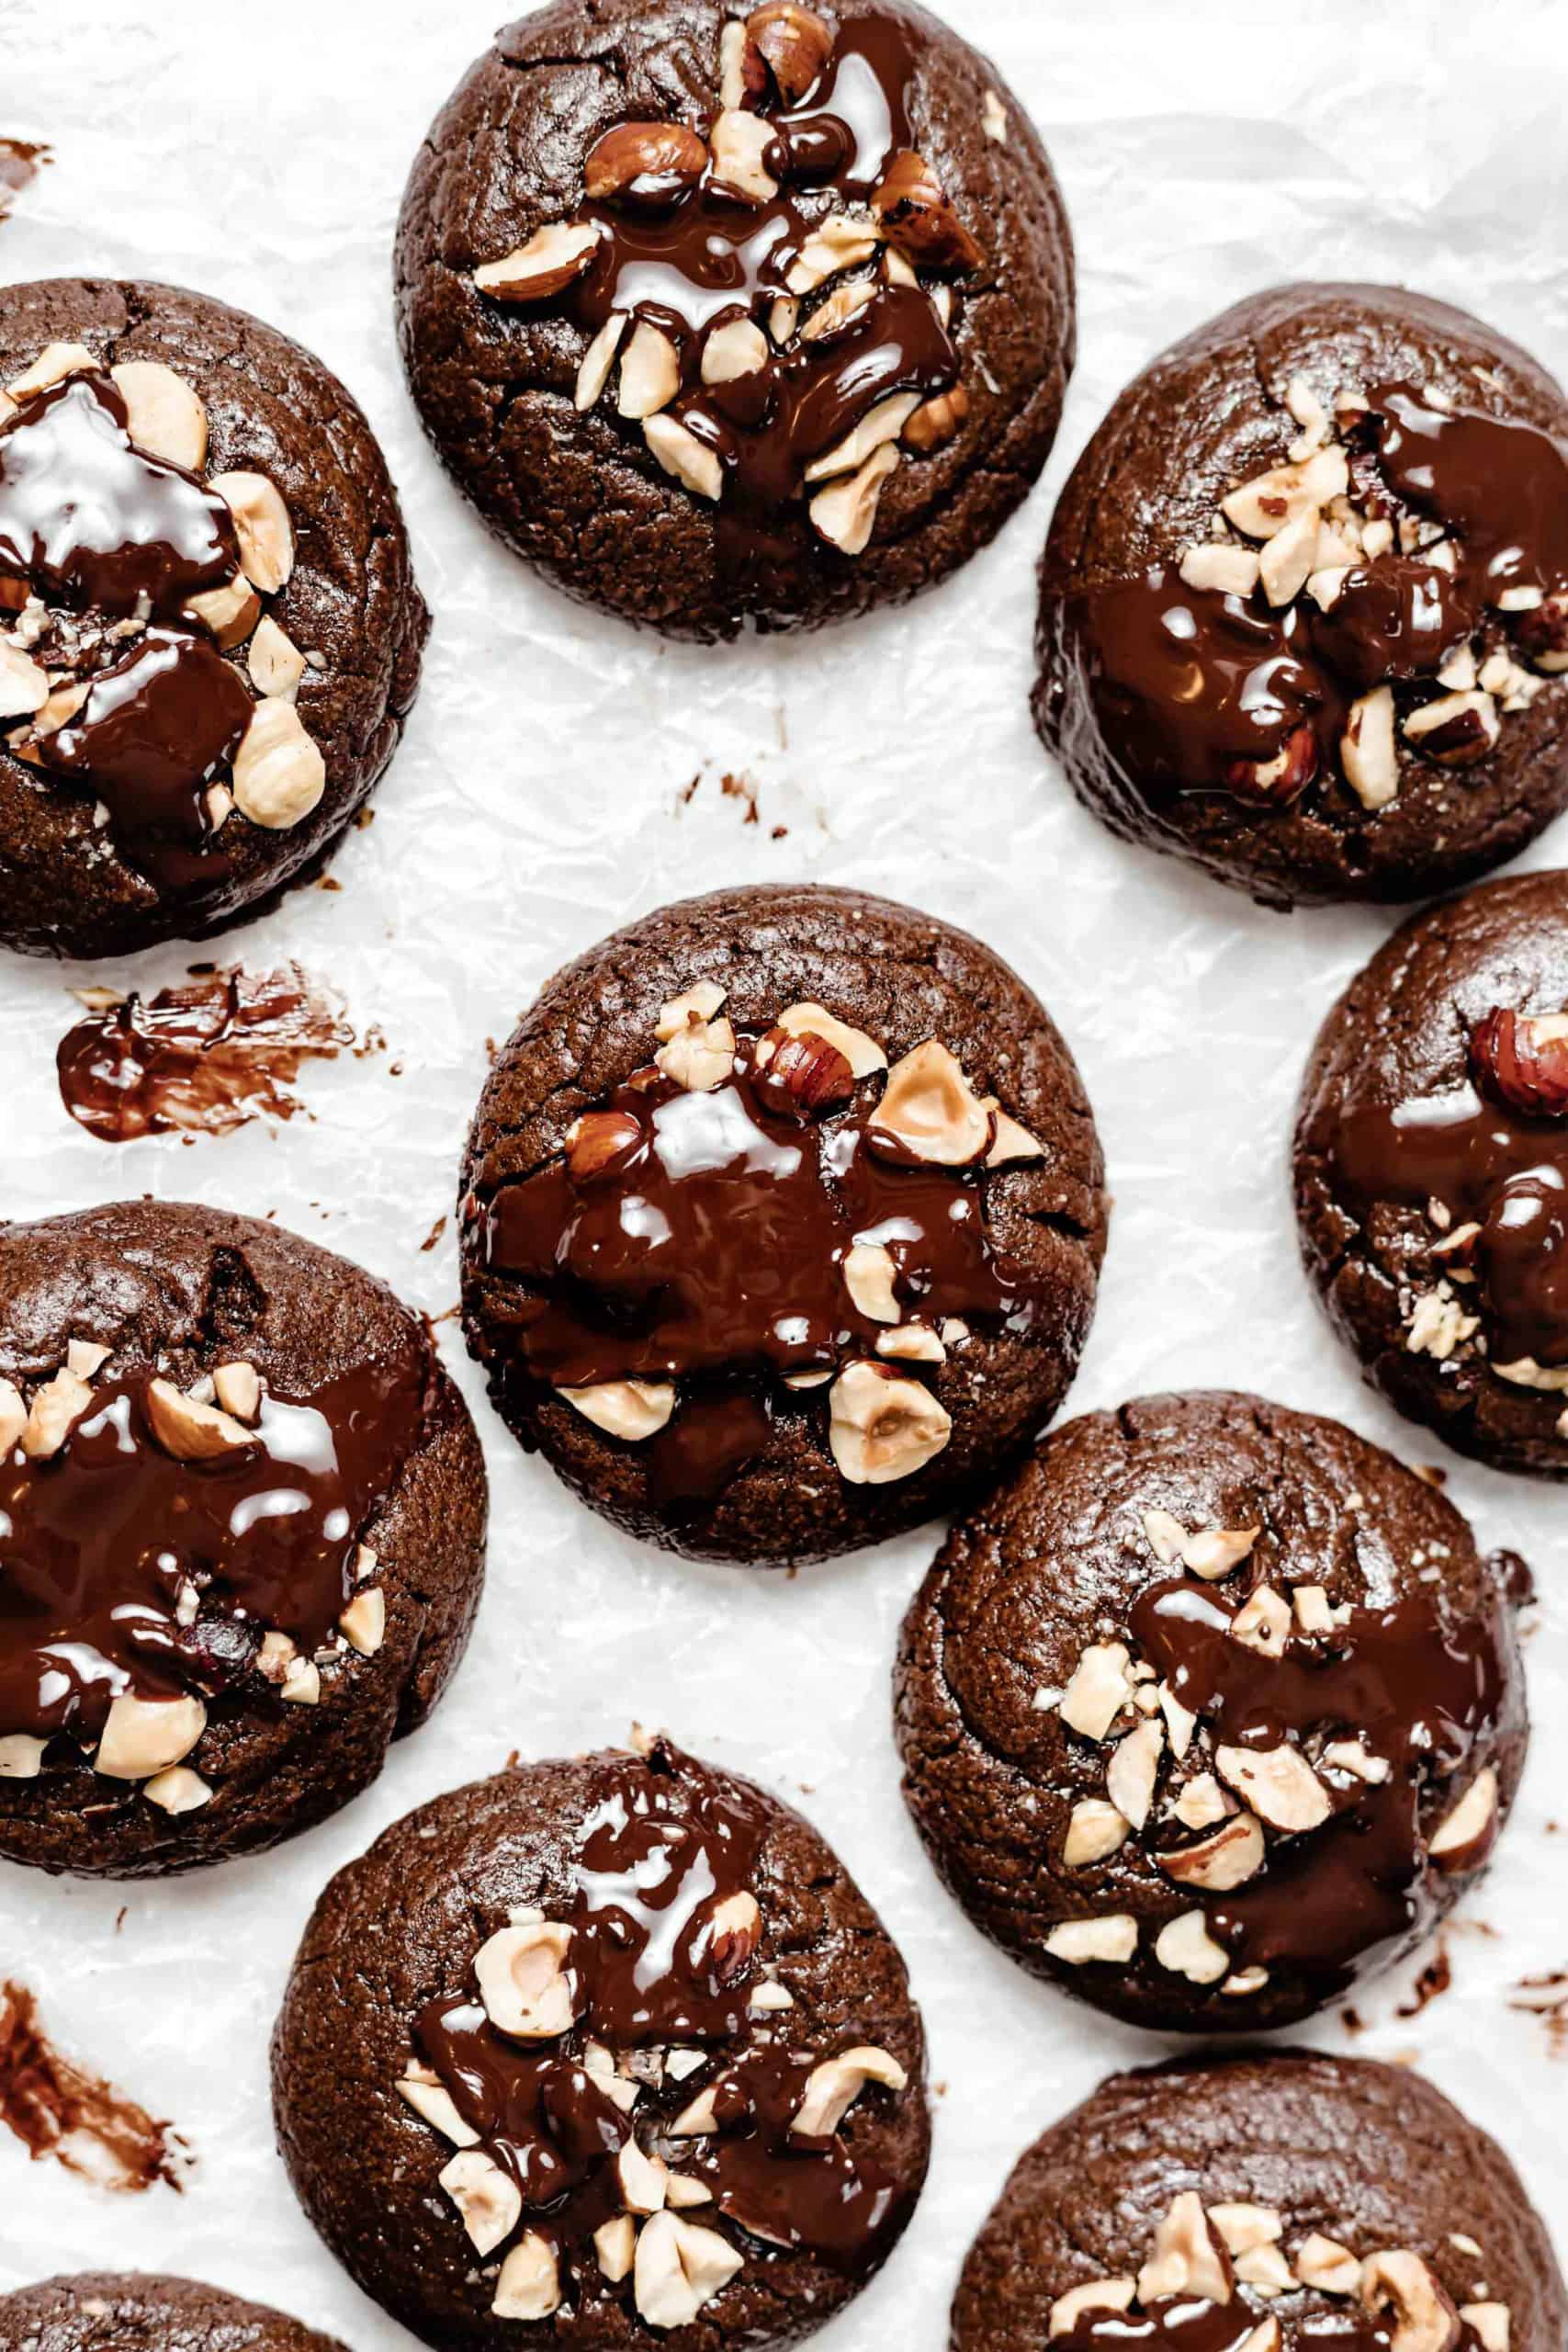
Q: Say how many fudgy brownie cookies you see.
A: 10